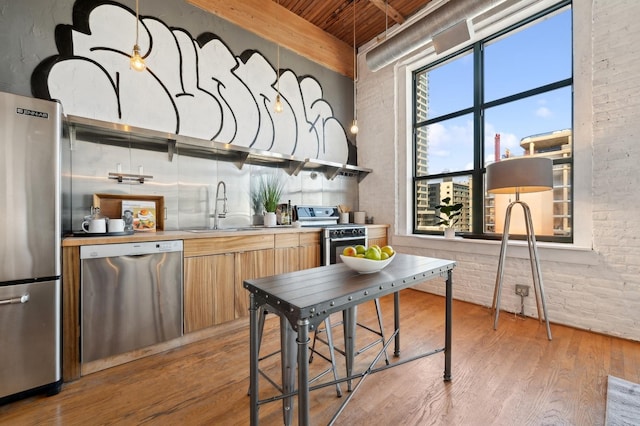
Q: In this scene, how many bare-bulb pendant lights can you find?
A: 3